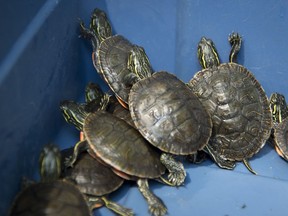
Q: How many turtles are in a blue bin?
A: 8